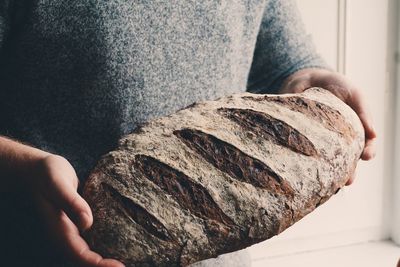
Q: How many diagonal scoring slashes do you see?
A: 5